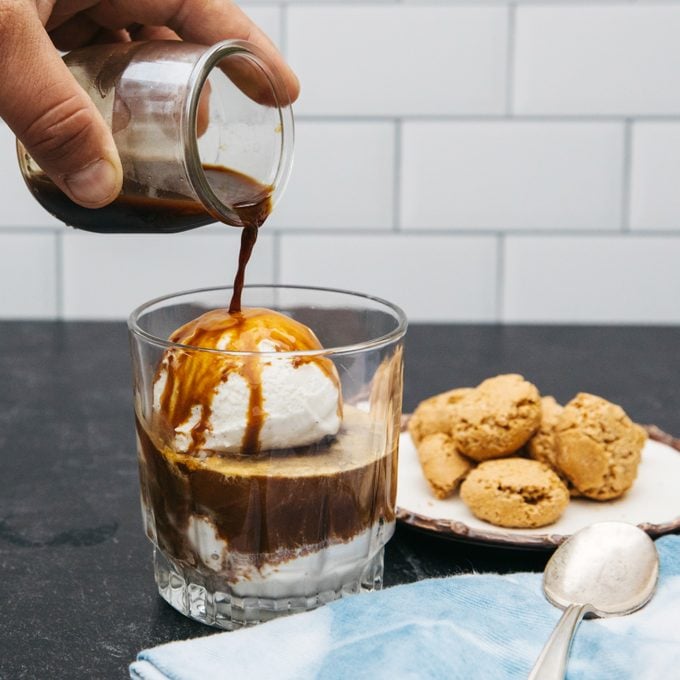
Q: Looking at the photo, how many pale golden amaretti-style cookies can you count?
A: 6